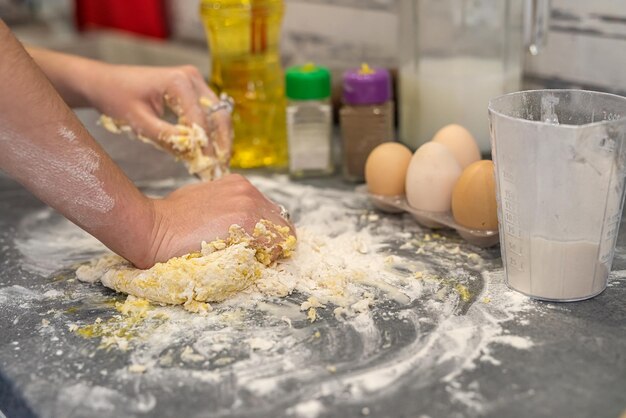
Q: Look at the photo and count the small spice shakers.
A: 2